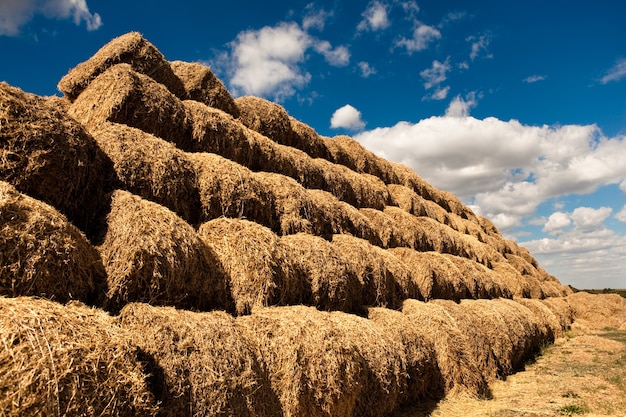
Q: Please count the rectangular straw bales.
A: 0